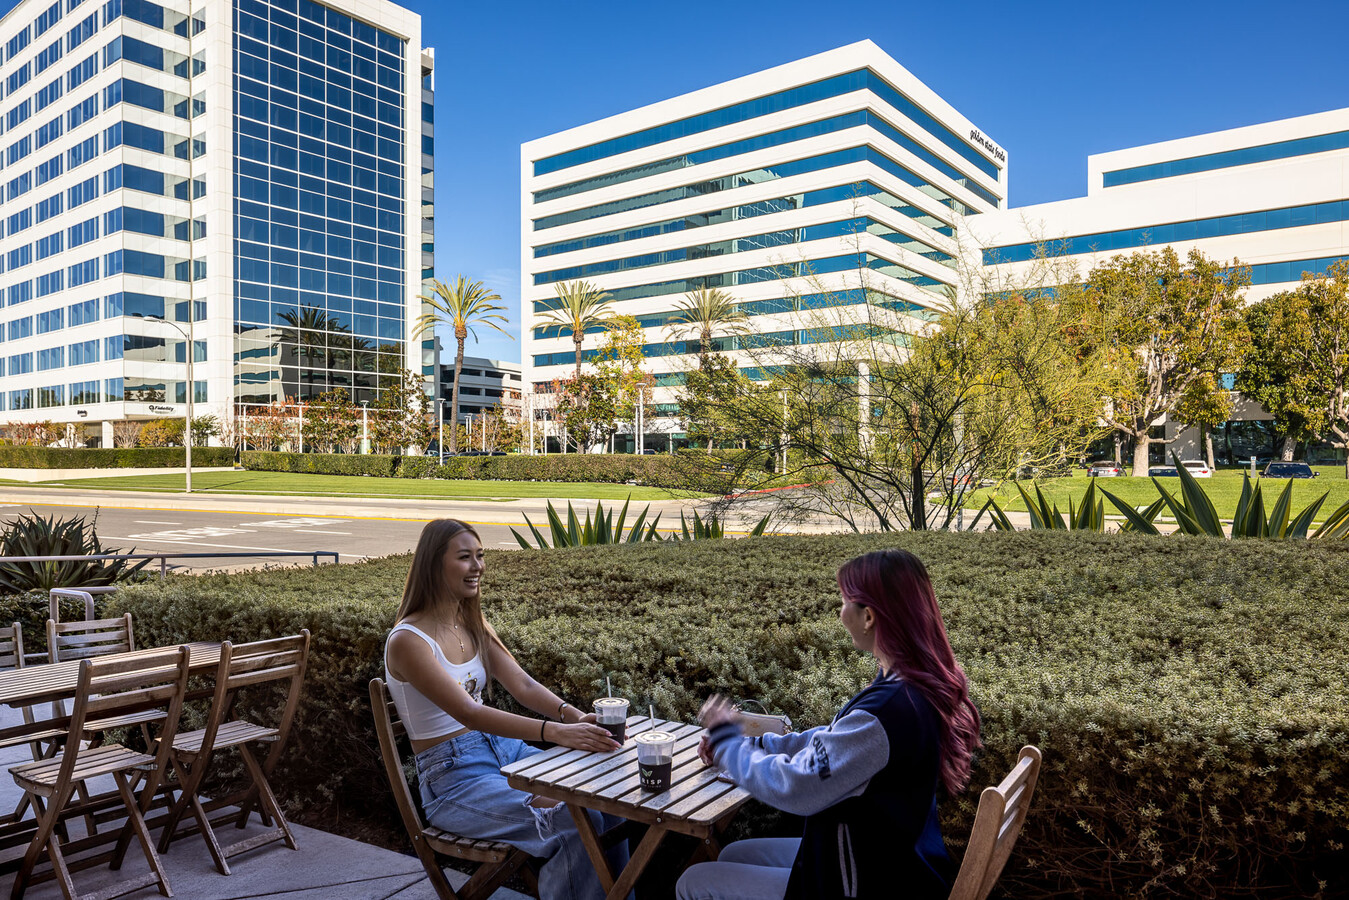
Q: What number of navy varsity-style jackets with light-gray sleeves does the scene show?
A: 1